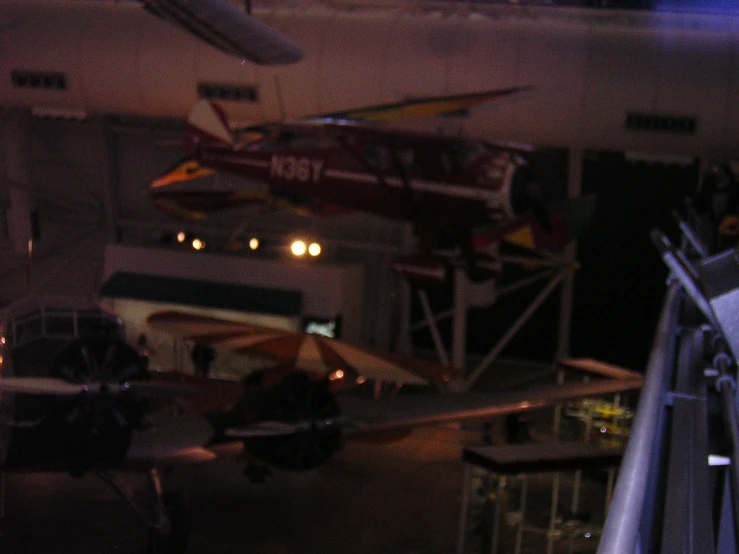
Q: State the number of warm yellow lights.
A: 5